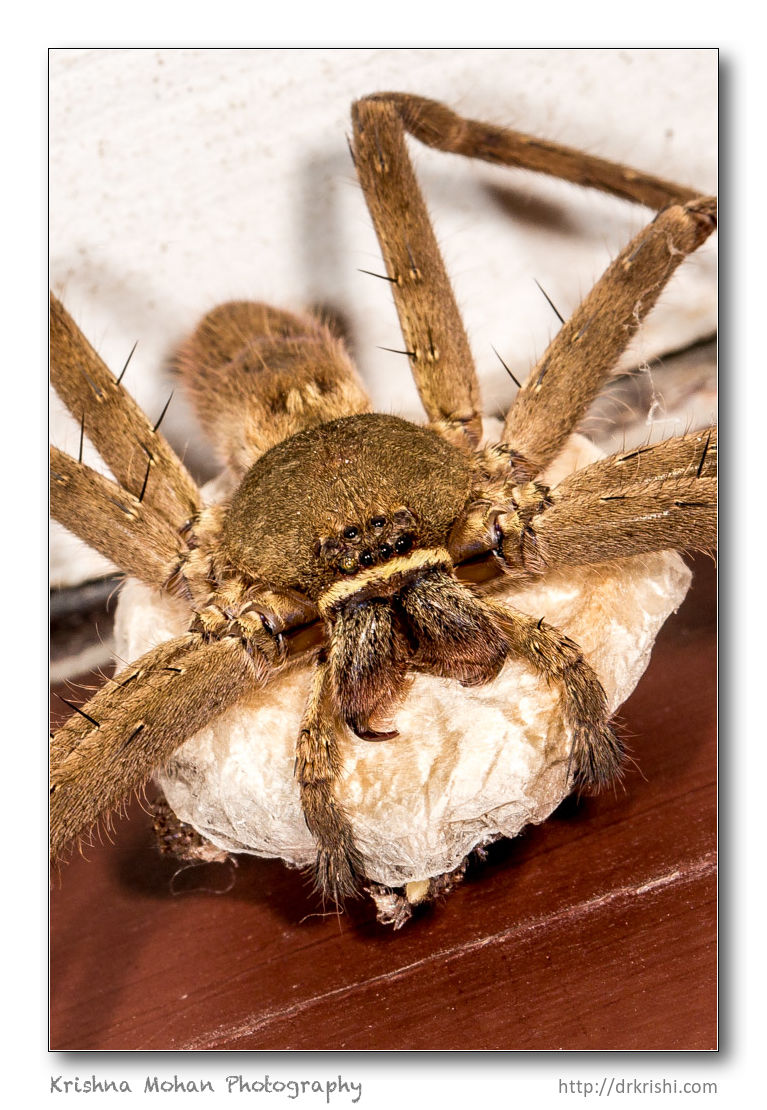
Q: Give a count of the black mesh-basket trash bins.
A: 0